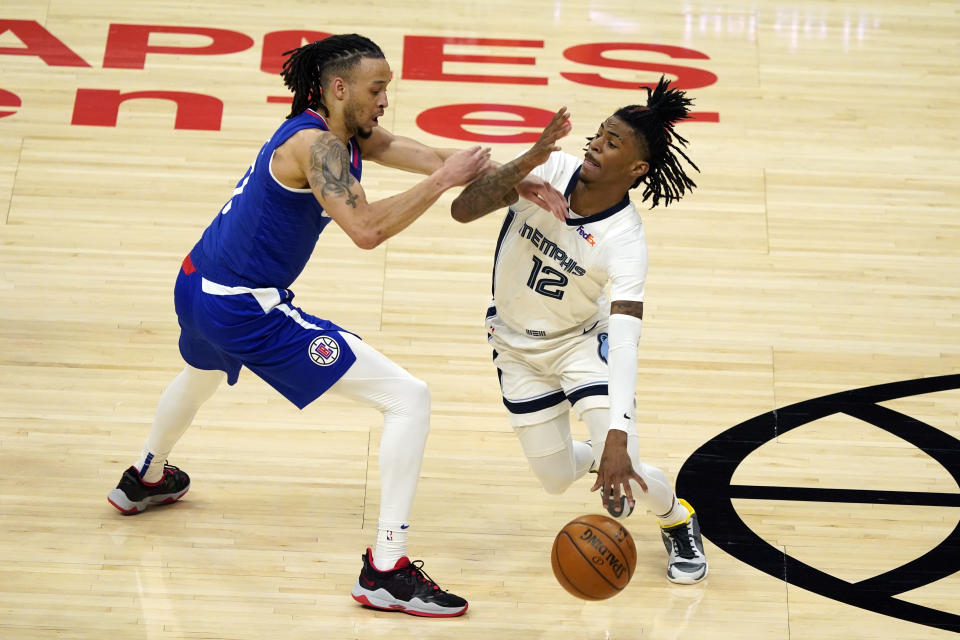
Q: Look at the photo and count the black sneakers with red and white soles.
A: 2